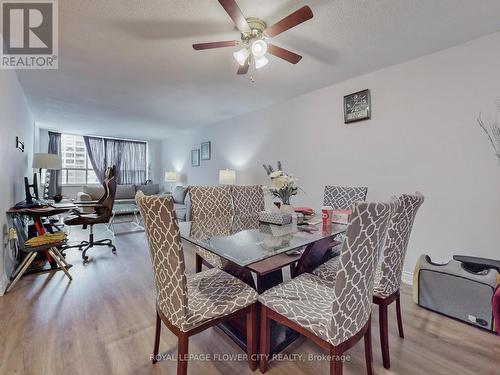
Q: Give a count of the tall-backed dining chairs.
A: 6